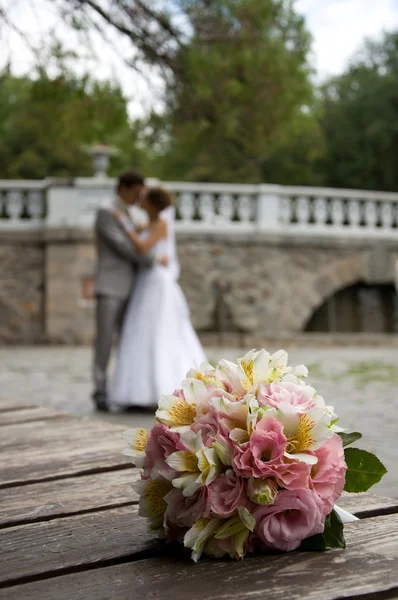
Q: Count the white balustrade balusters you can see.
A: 13